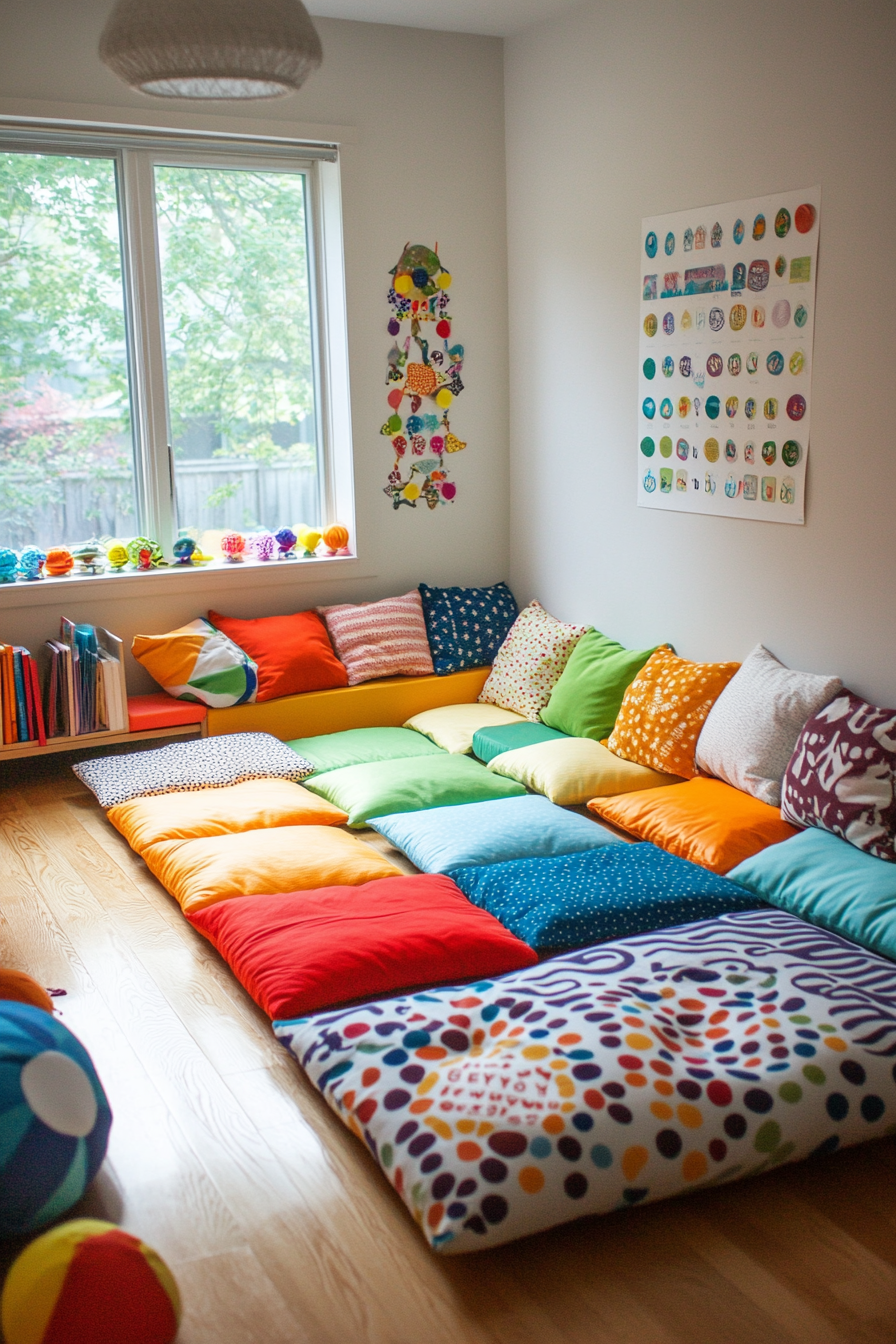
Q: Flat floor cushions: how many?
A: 14